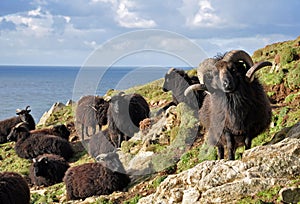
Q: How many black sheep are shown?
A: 11